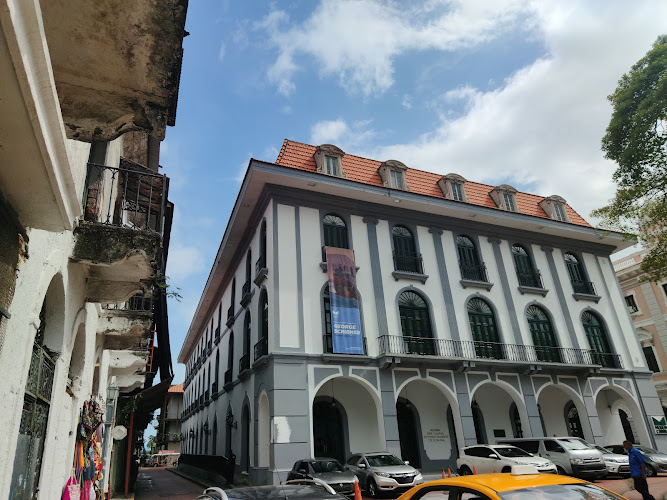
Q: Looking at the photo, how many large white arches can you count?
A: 5